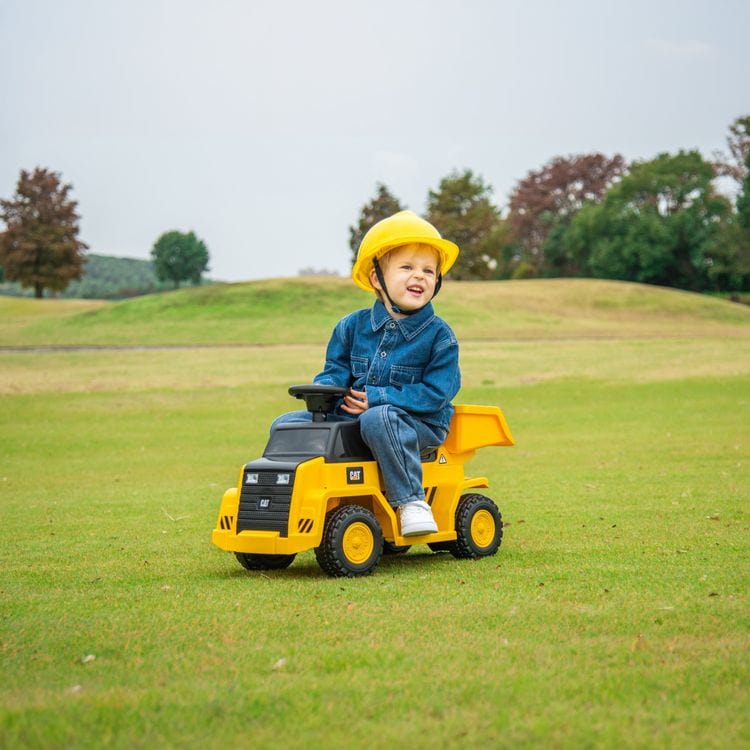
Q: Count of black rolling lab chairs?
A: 0